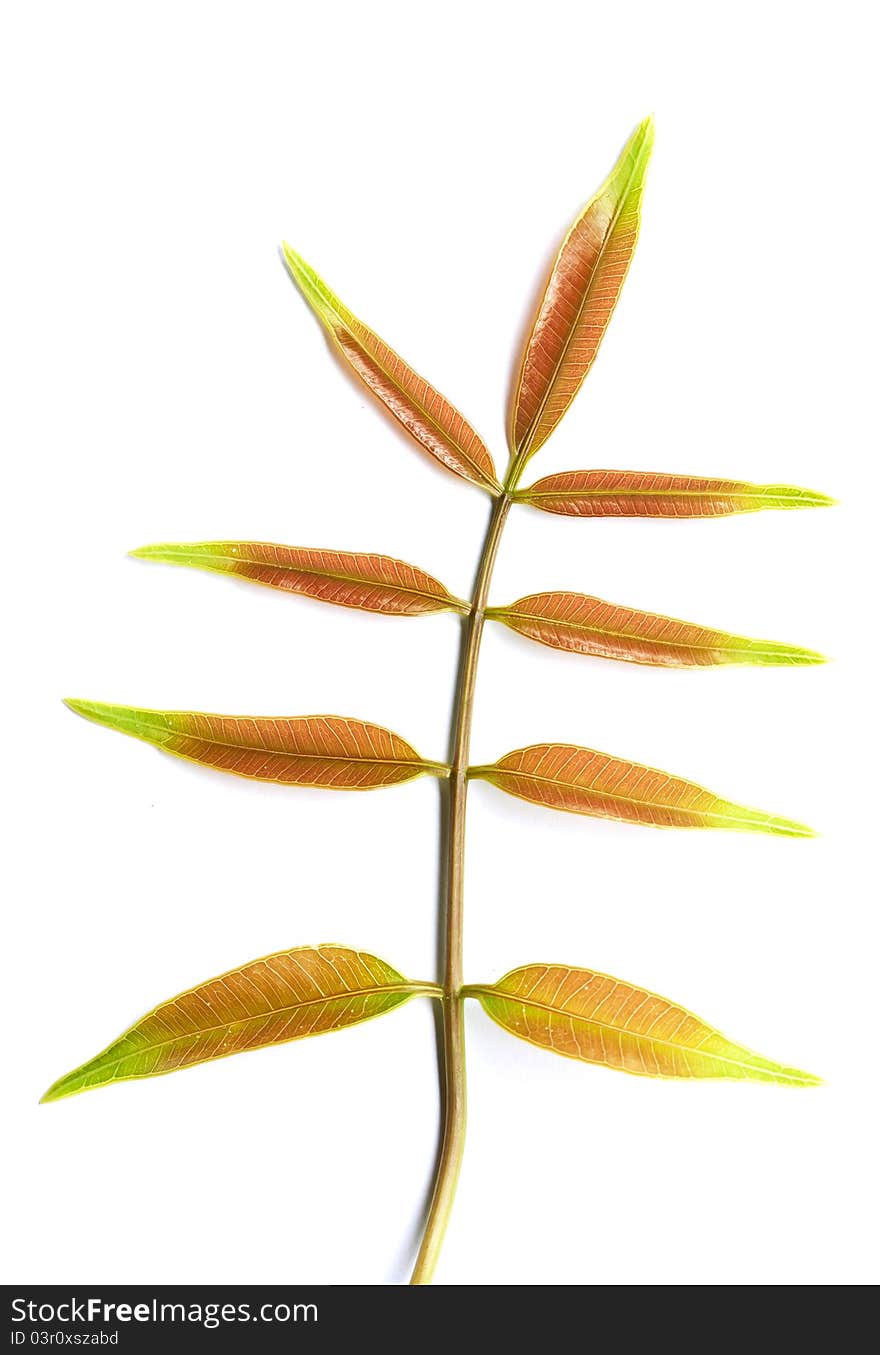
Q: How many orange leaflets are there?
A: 9